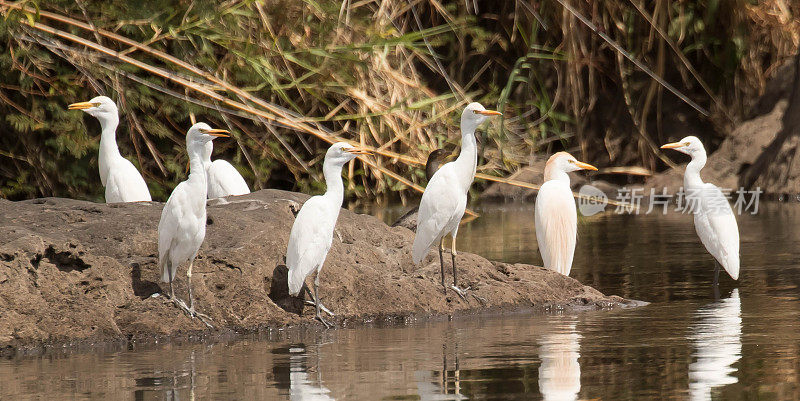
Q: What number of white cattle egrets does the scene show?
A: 7